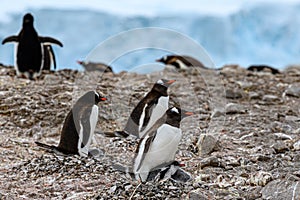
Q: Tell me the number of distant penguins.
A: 5